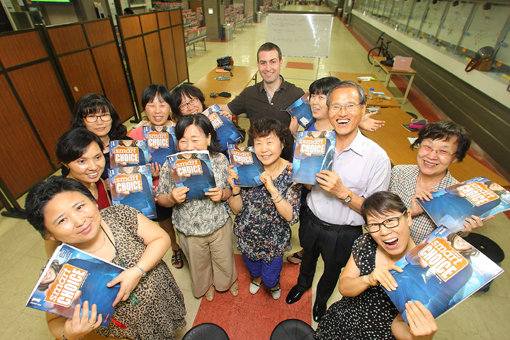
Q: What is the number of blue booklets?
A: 11